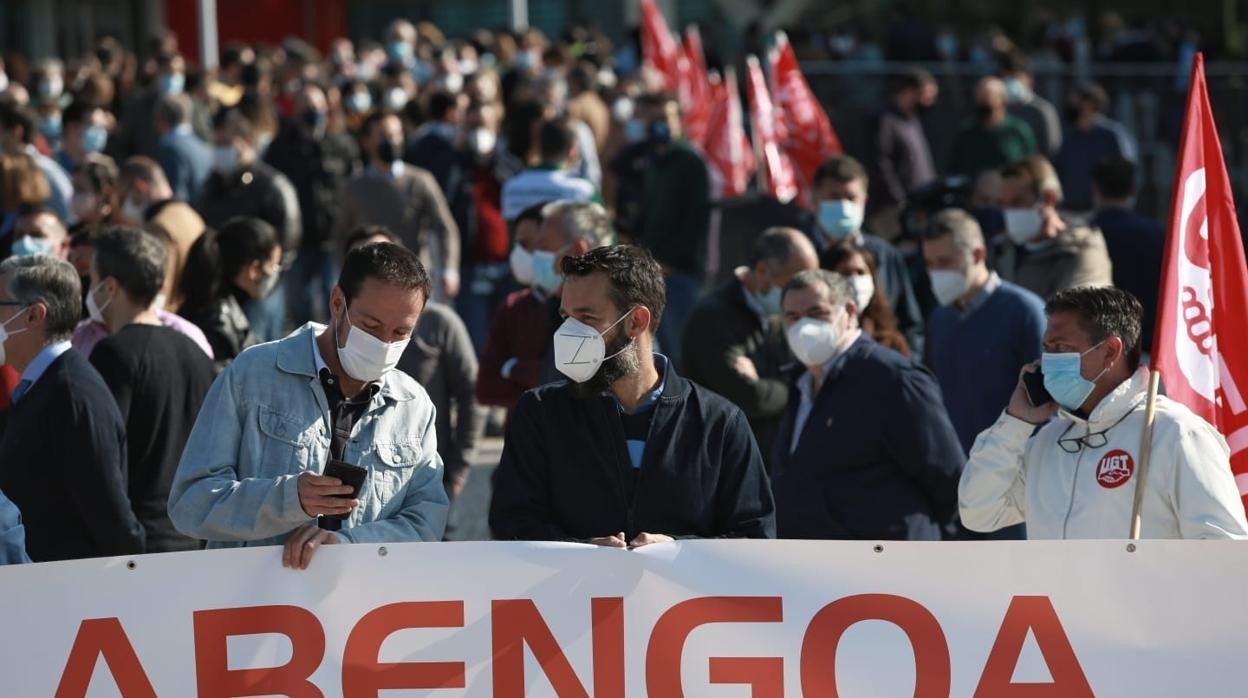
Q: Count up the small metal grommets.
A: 4